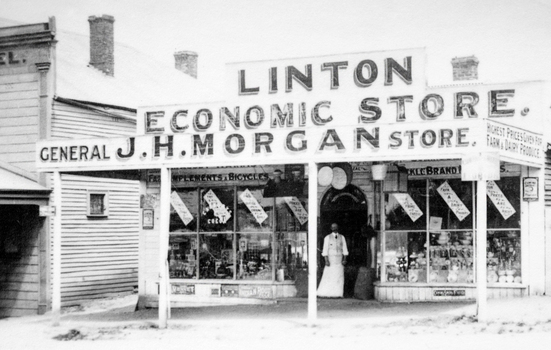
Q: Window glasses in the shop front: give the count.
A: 14